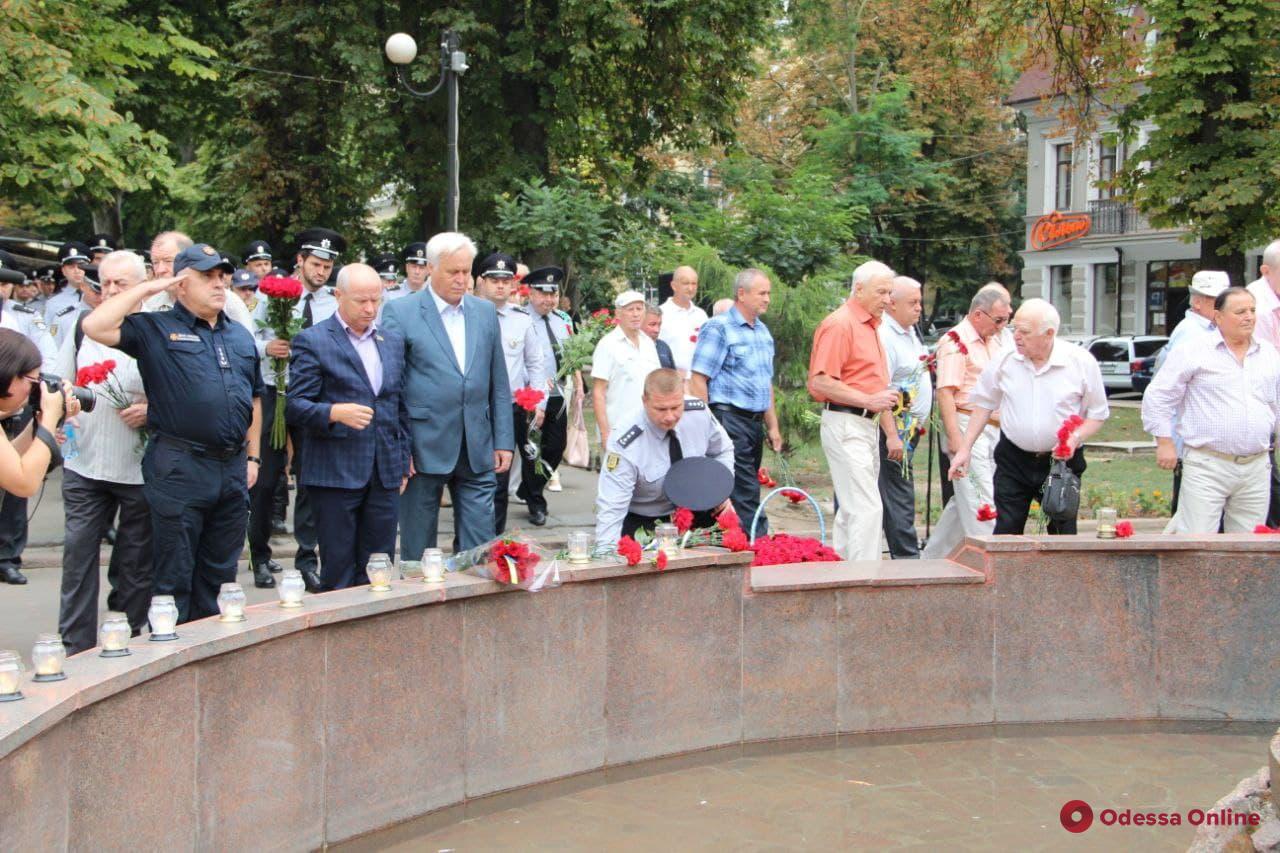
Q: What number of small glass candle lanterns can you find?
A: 11